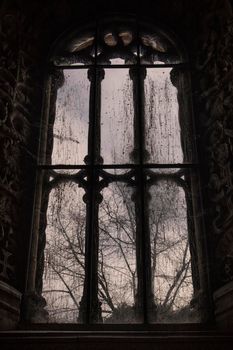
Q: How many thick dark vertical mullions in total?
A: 2